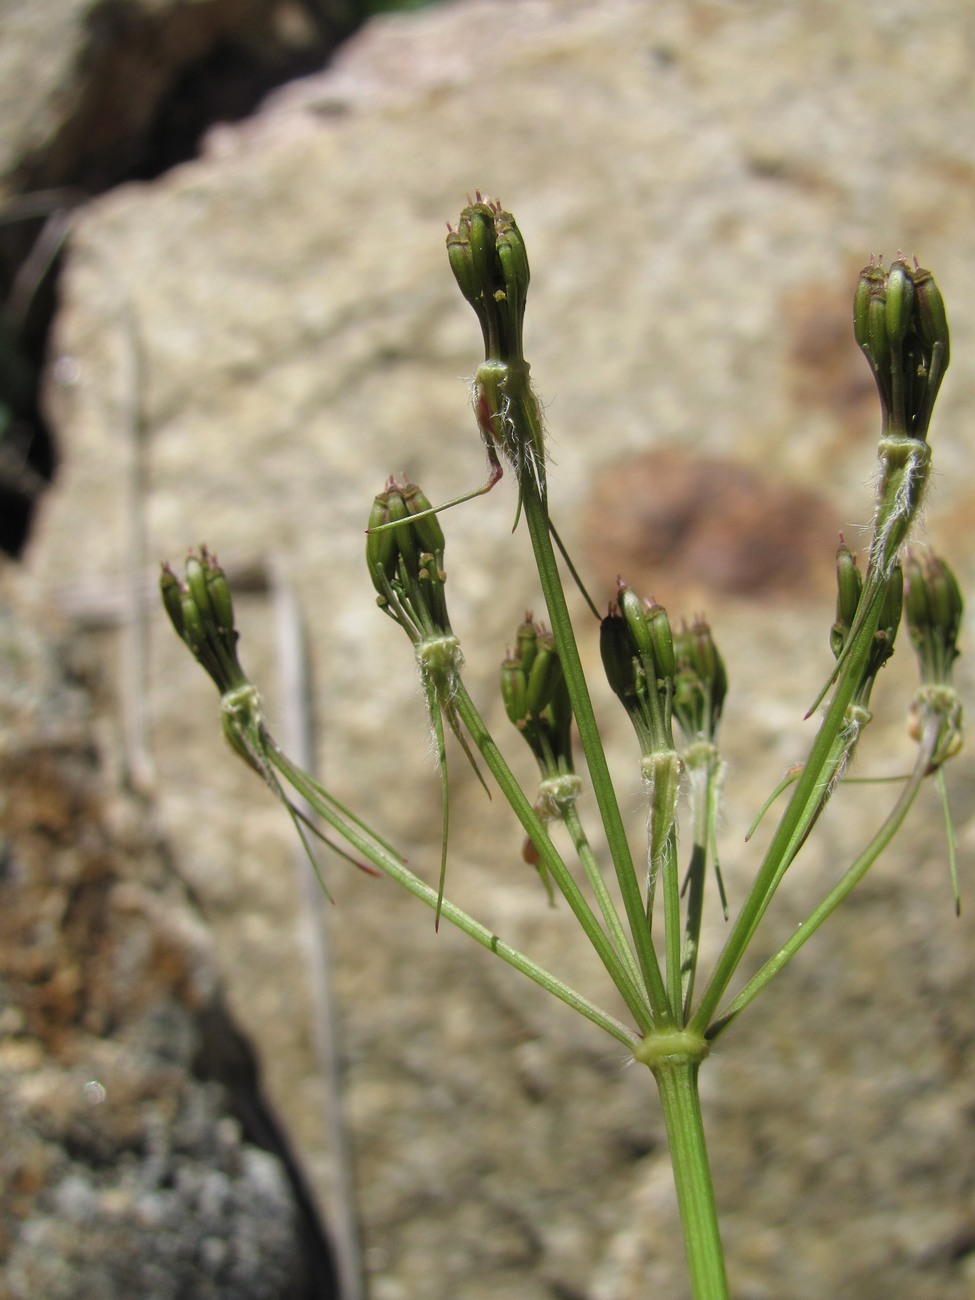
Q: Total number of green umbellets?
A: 9